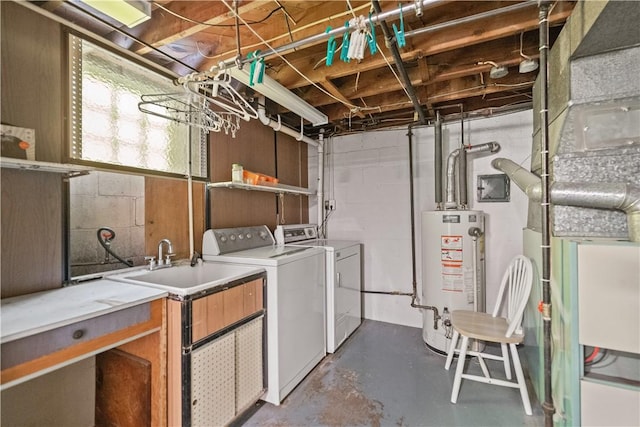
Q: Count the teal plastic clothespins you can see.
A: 6